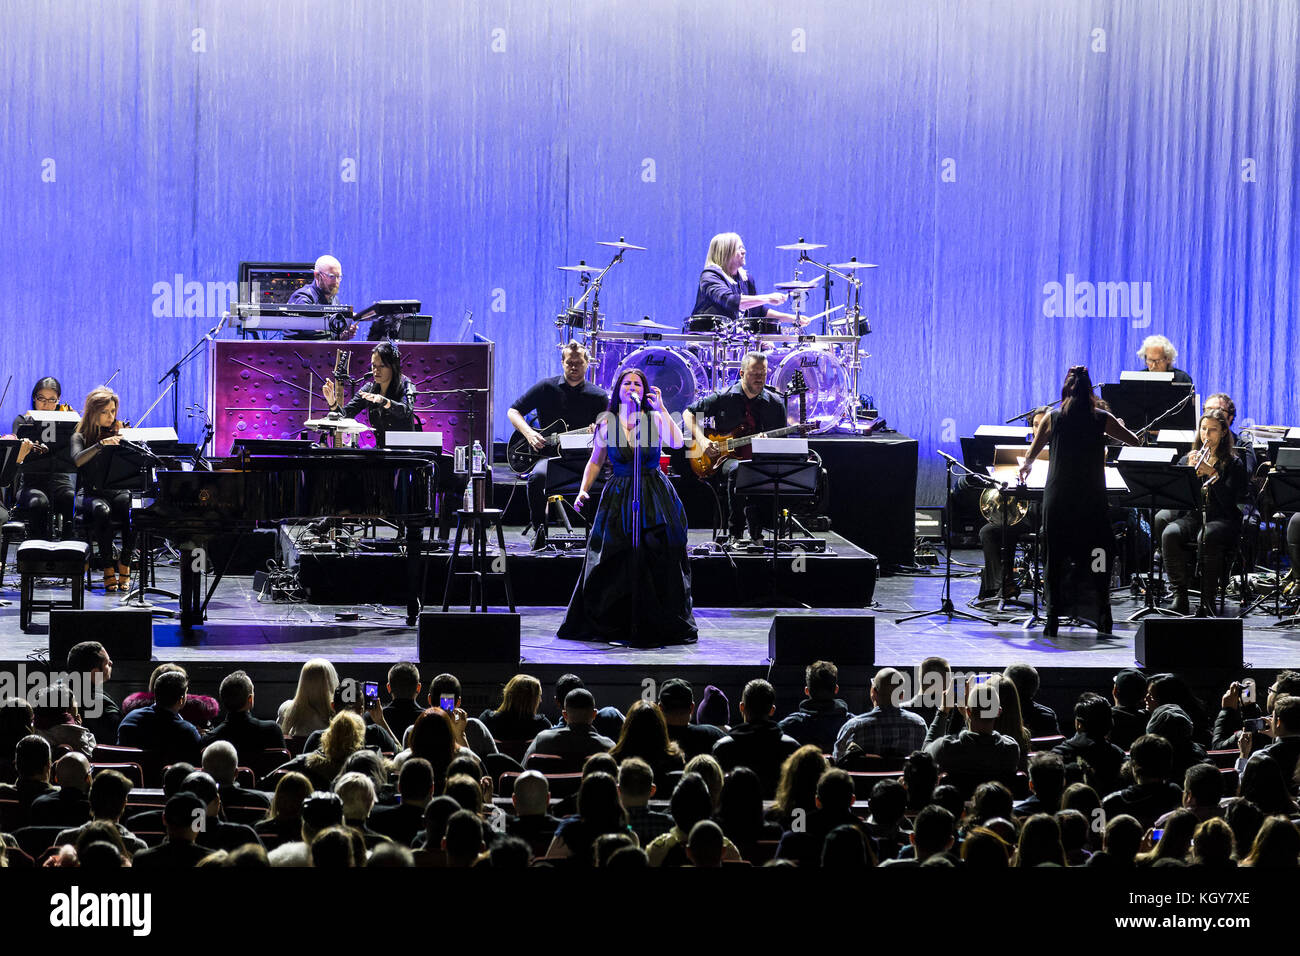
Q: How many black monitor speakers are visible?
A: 4